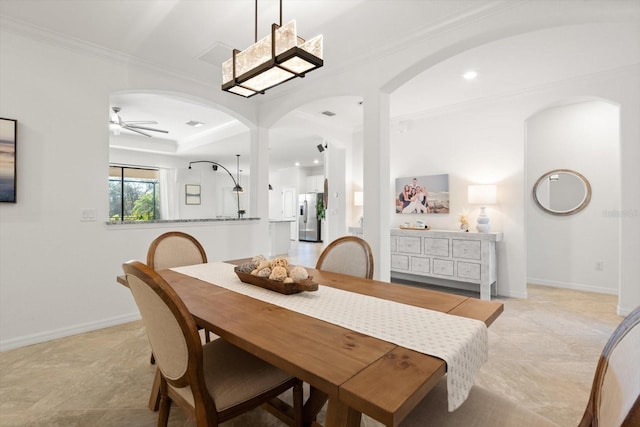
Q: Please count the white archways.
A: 4